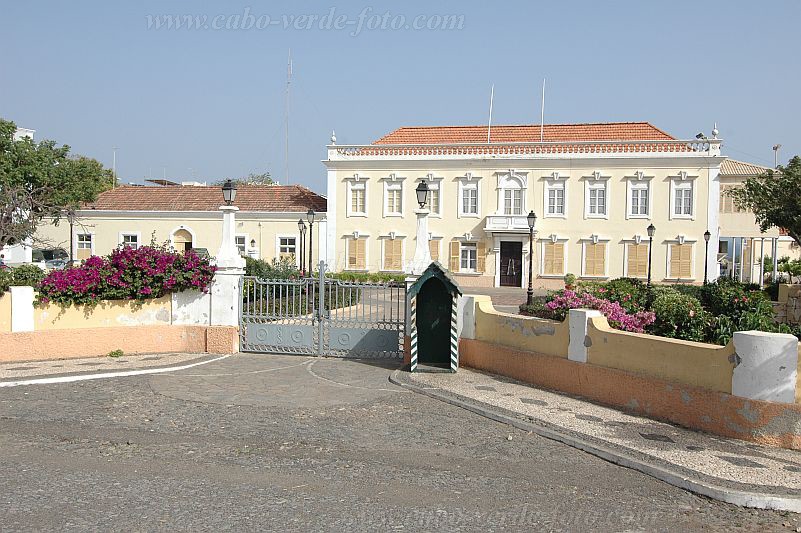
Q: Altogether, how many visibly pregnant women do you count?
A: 0